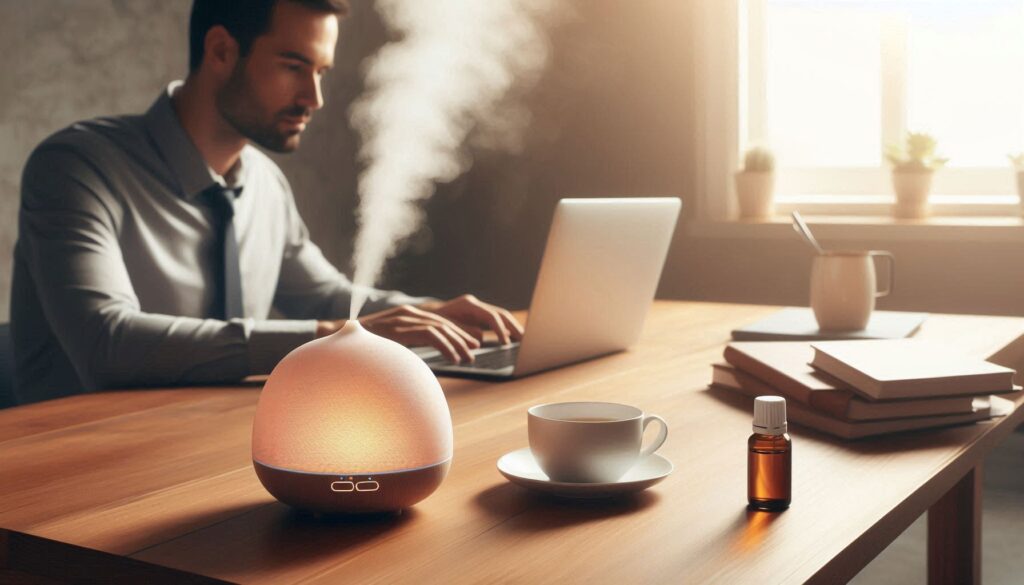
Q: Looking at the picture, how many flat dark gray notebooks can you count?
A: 1